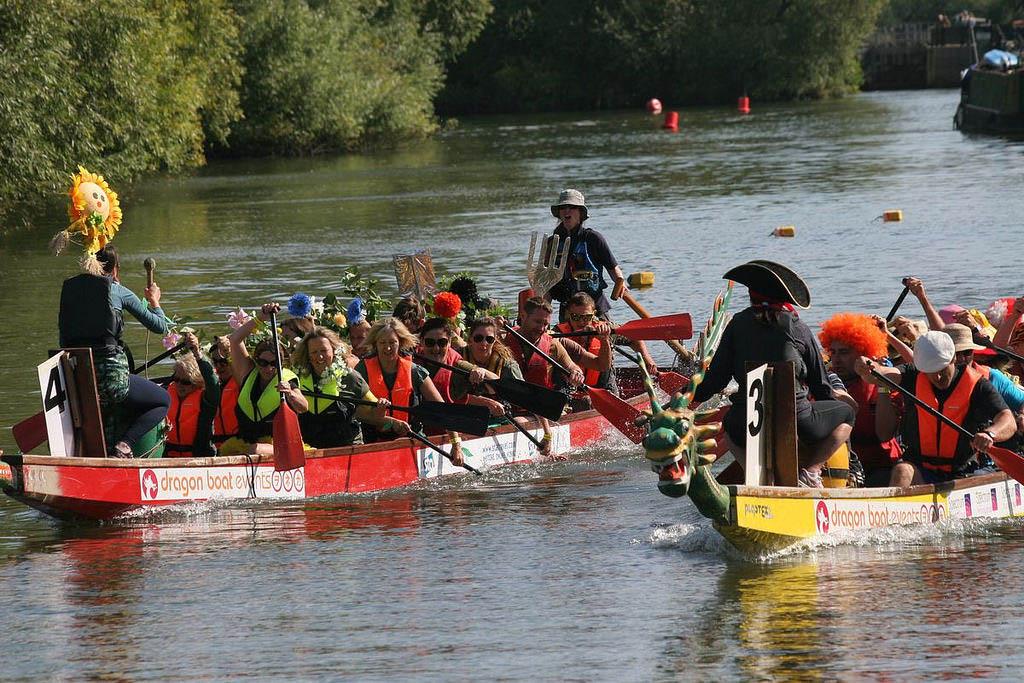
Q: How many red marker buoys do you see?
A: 3